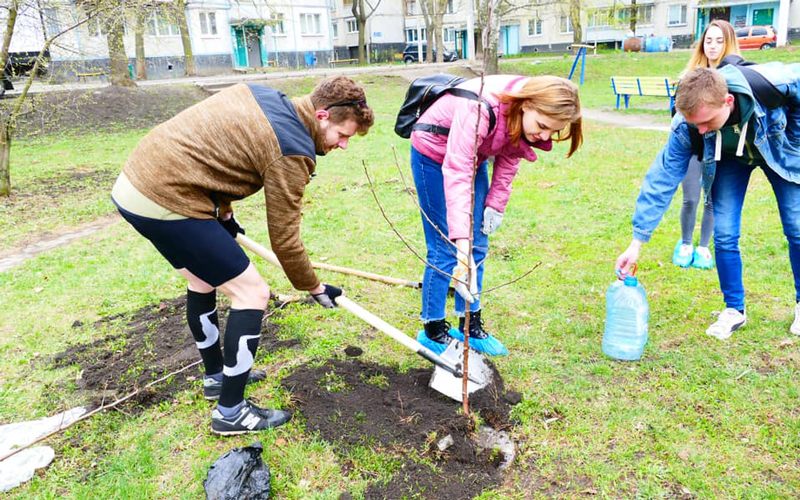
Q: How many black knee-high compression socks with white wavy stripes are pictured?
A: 2